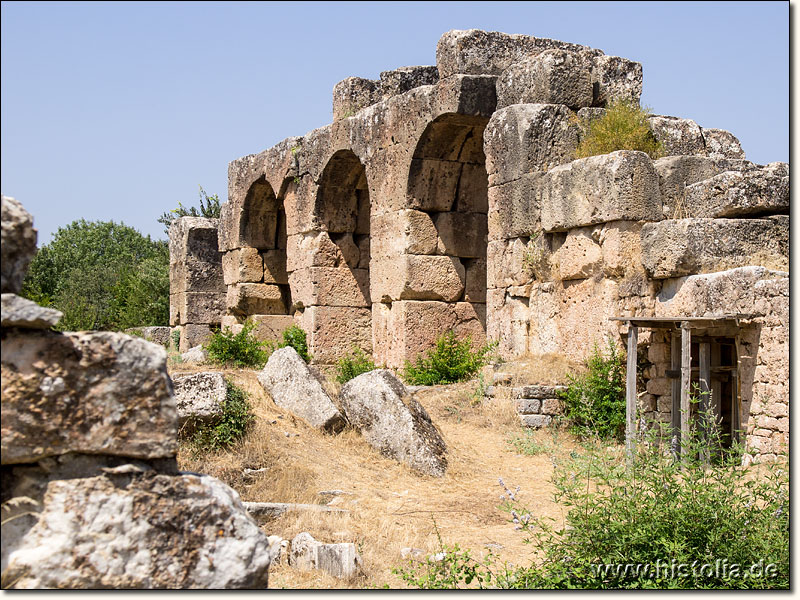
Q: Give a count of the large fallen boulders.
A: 2